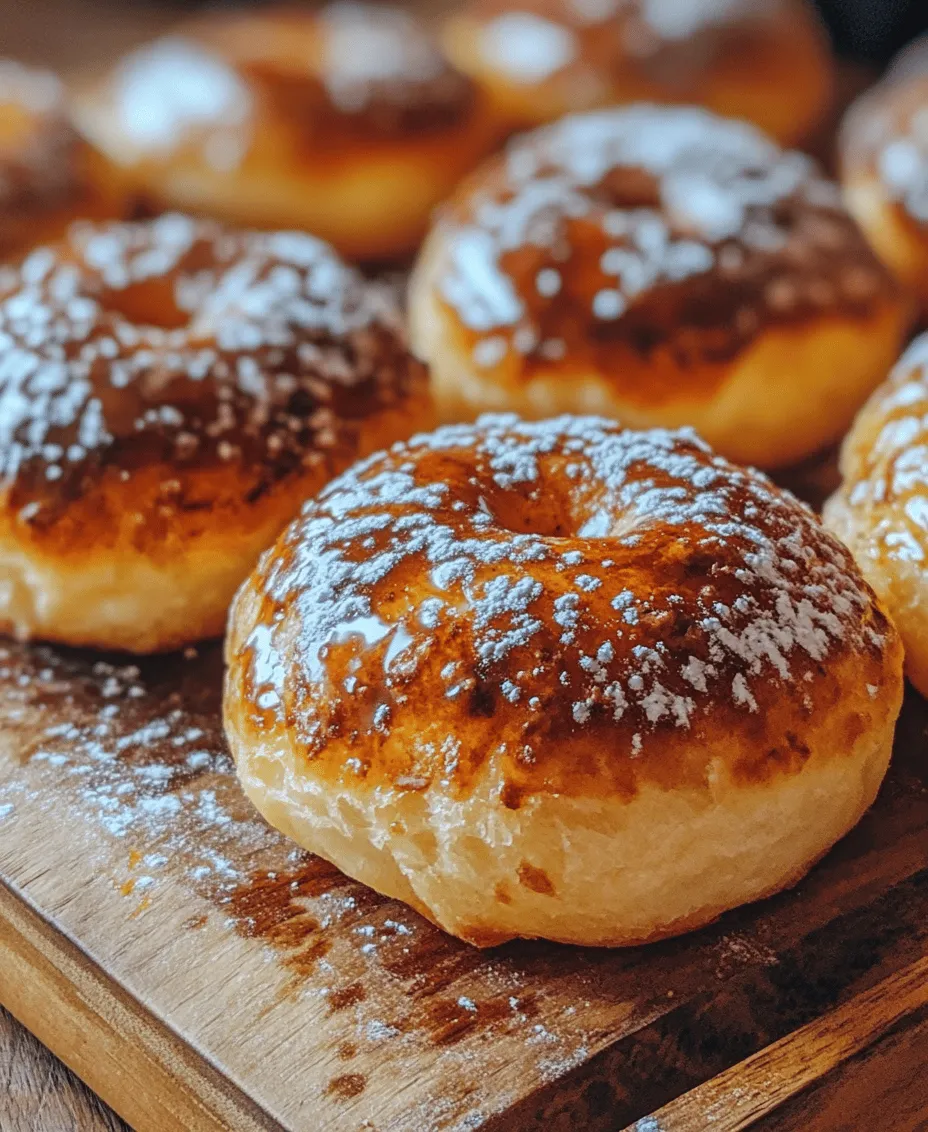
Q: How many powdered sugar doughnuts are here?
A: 8